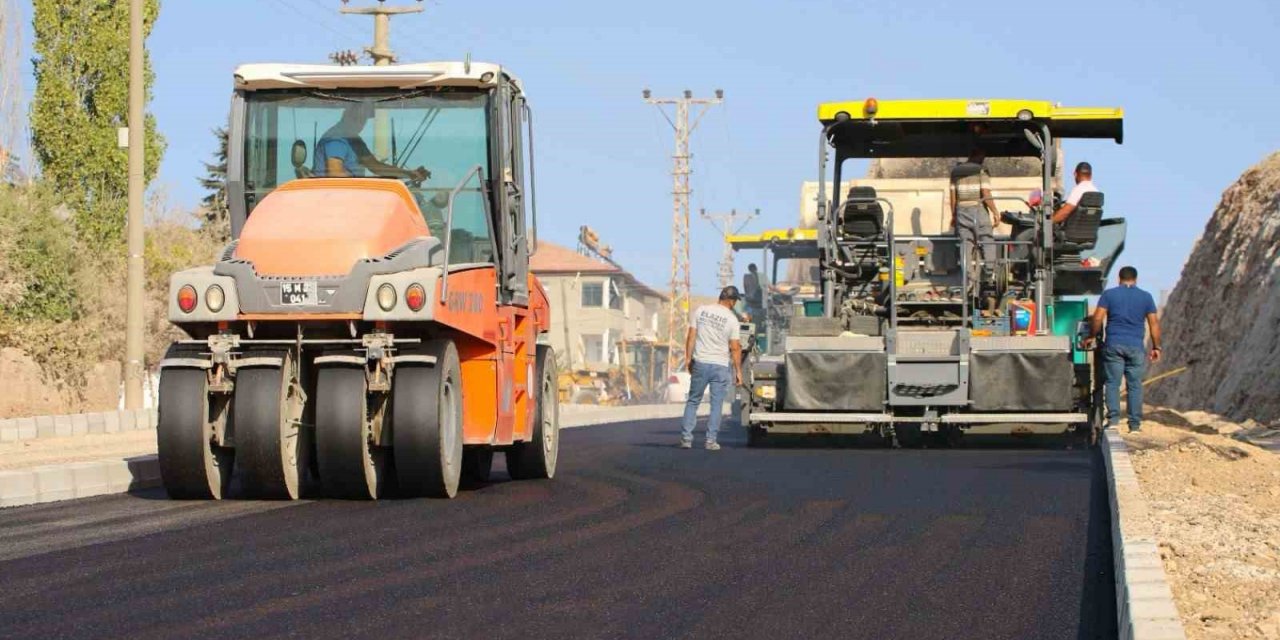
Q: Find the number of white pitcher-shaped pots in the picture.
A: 0